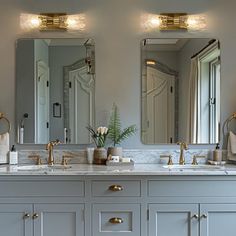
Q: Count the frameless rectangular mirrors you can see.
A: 2